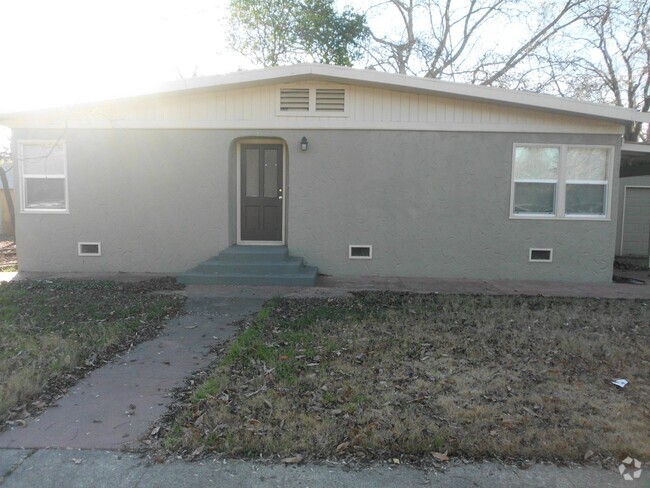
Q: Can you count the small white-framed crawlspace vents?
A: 3